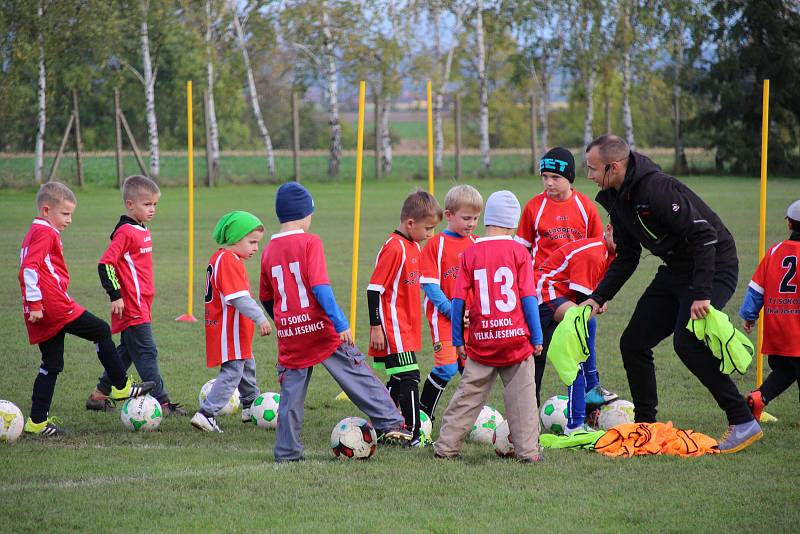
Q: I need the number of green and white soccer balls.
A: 5